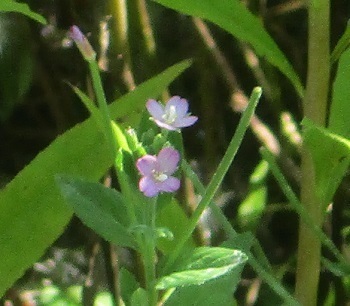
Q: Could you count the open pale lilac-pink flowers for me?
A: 2